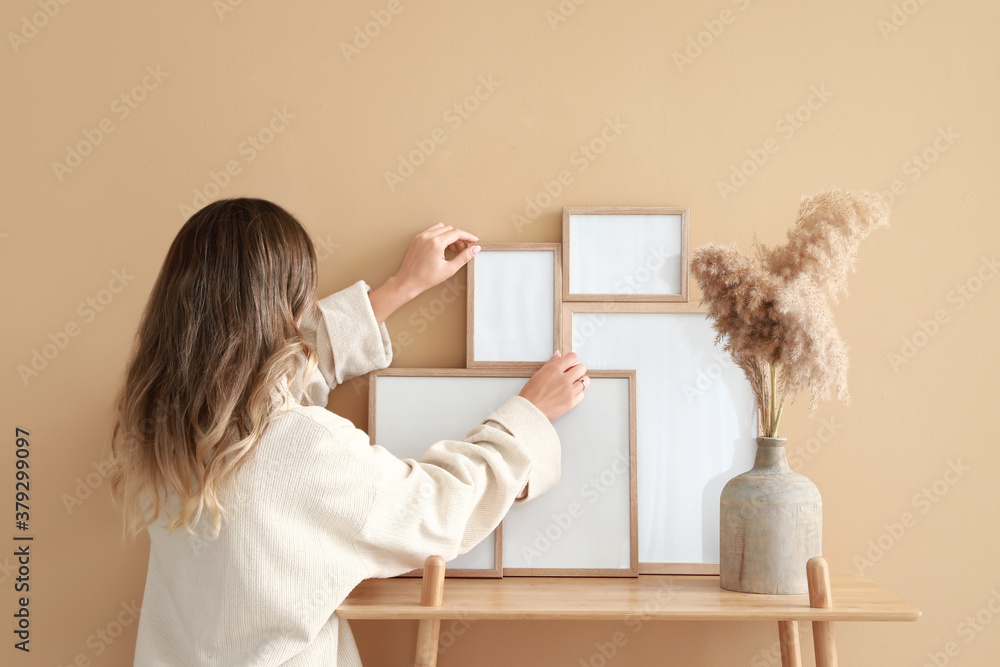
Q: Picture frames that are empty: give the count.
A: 5